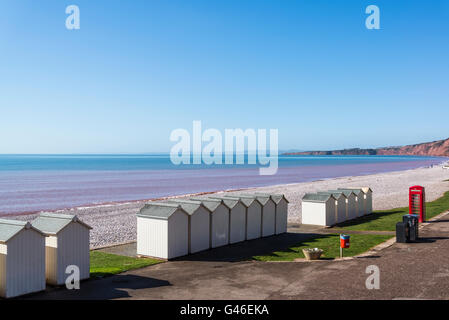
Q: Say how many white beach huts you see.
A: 14